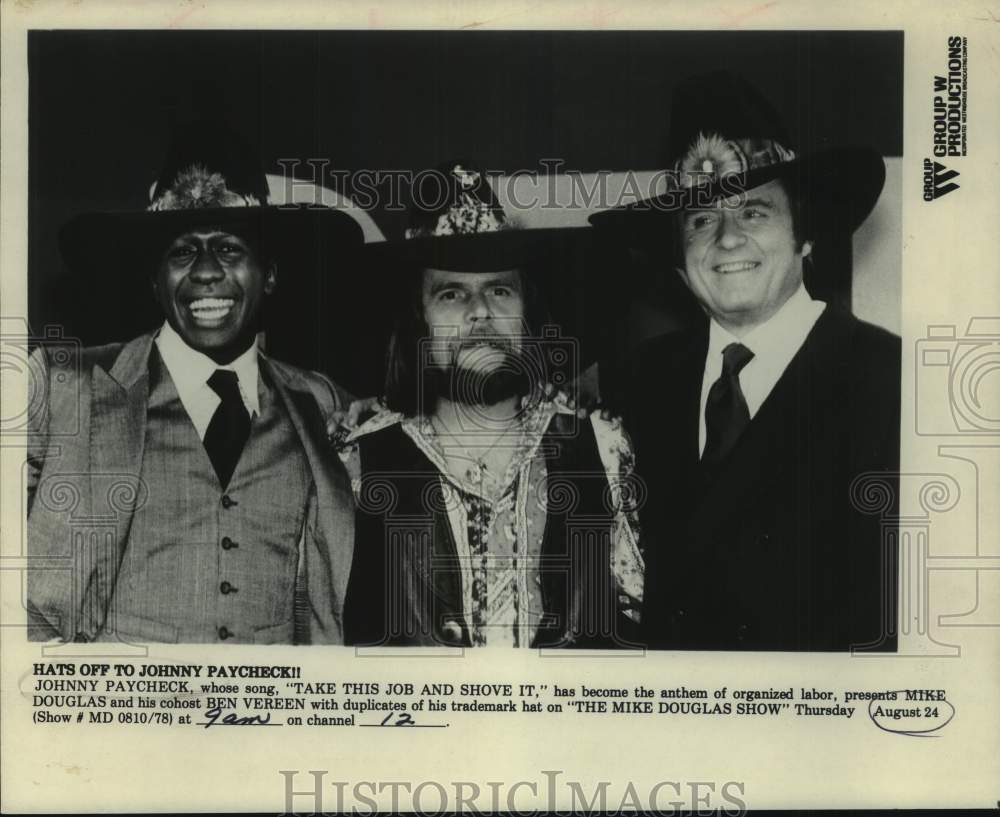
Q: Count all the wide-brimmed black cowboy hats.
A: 3